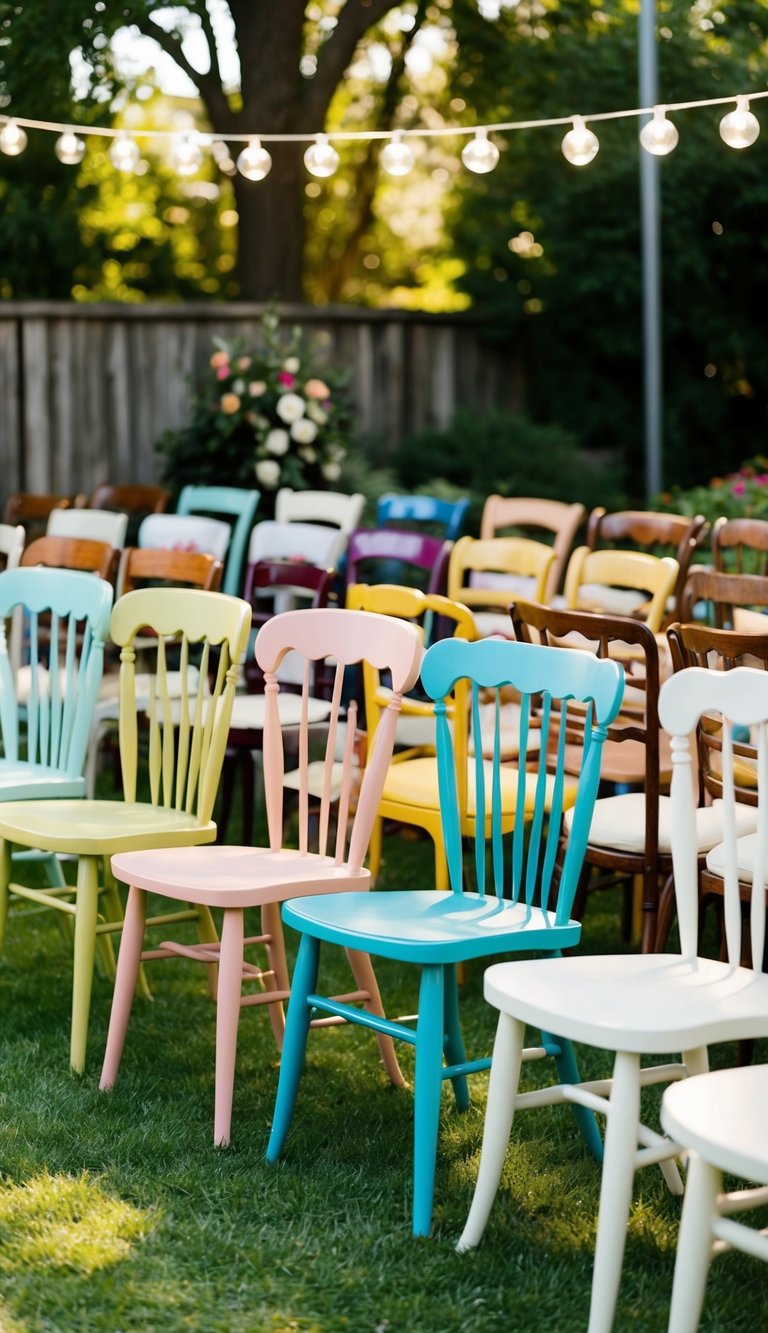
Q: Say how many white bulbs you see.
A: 11